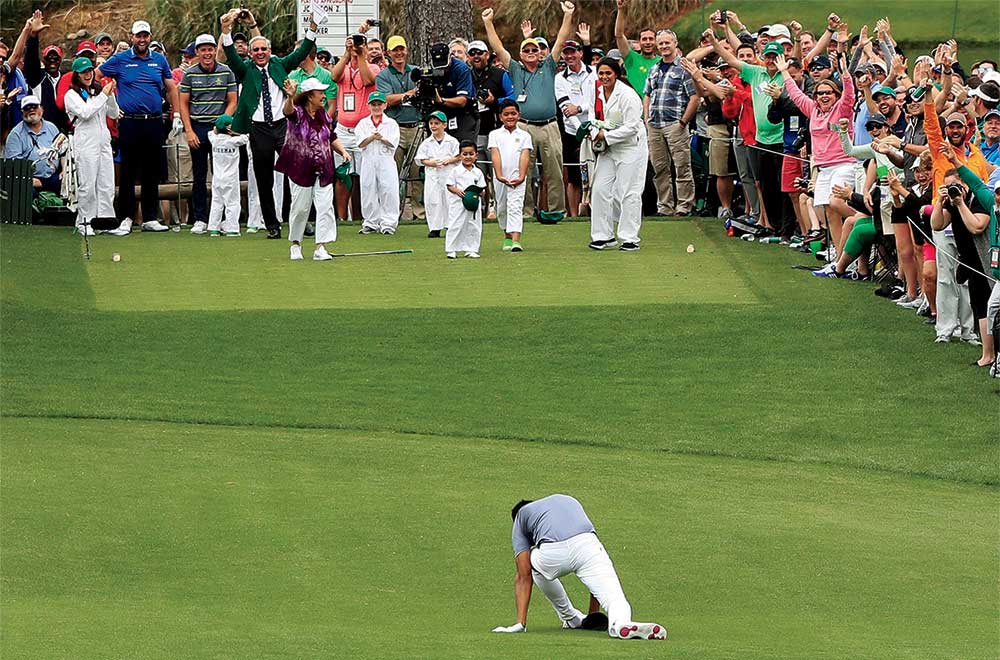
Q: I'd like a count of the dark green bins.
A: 1